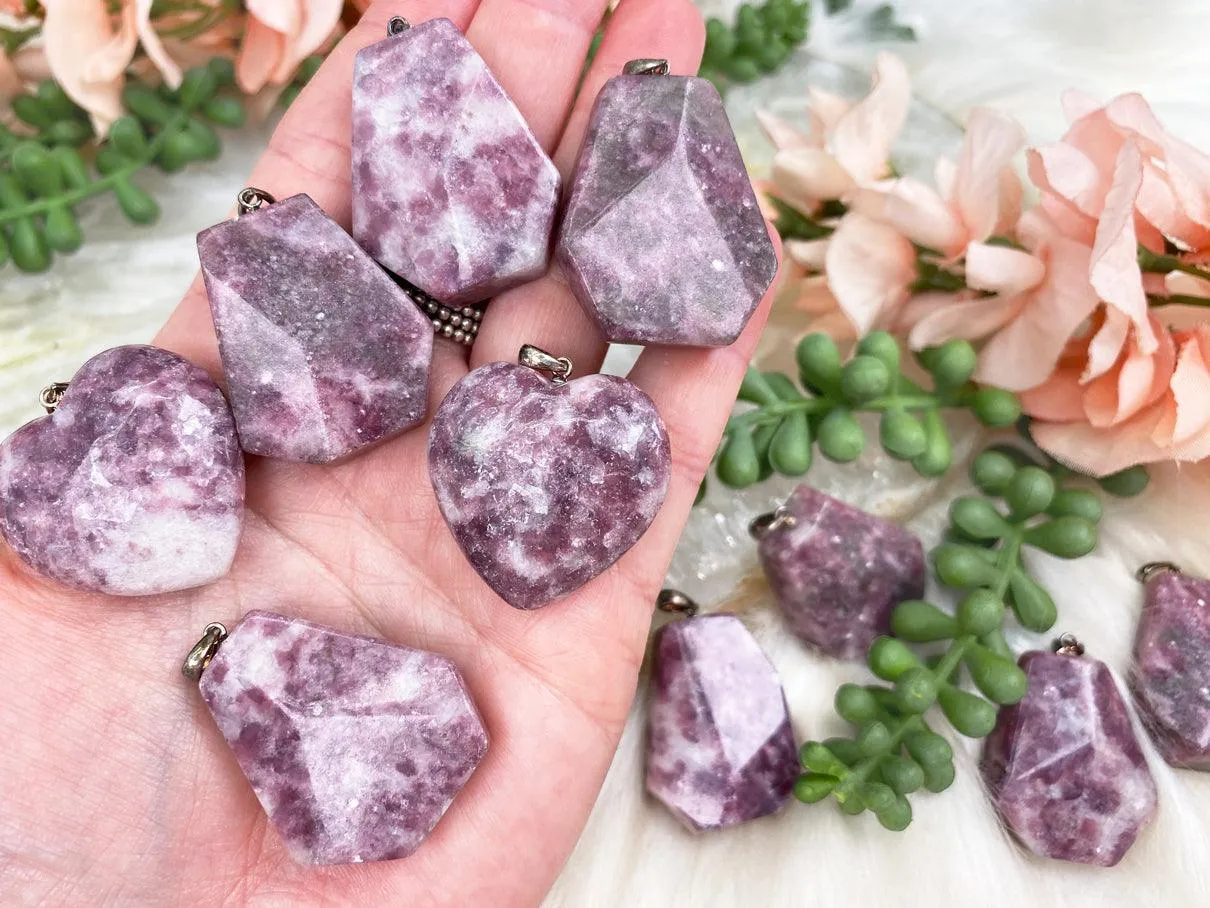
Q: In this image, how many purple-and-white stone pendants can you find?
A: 10